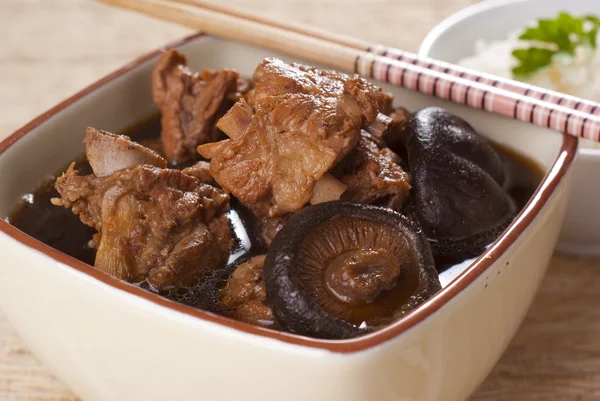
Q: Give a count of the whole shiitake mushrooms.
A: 2